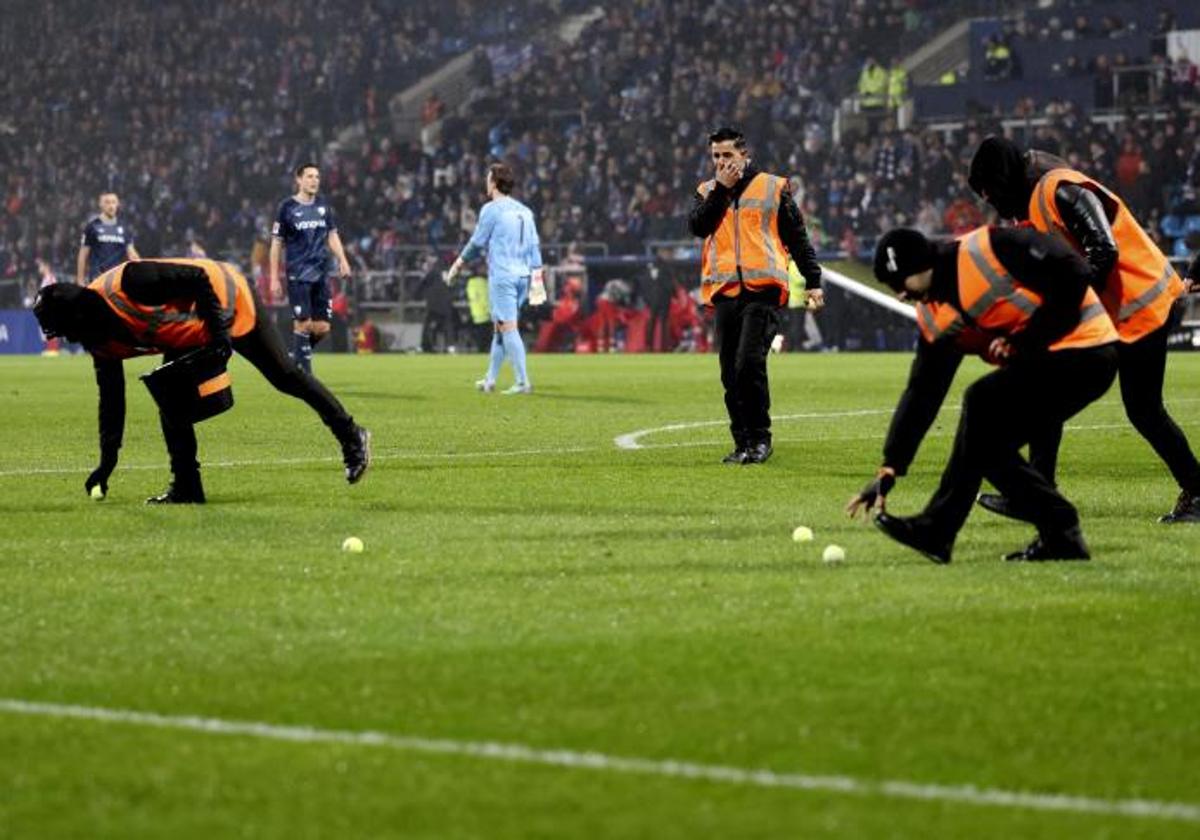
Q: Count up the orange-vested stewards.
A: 4